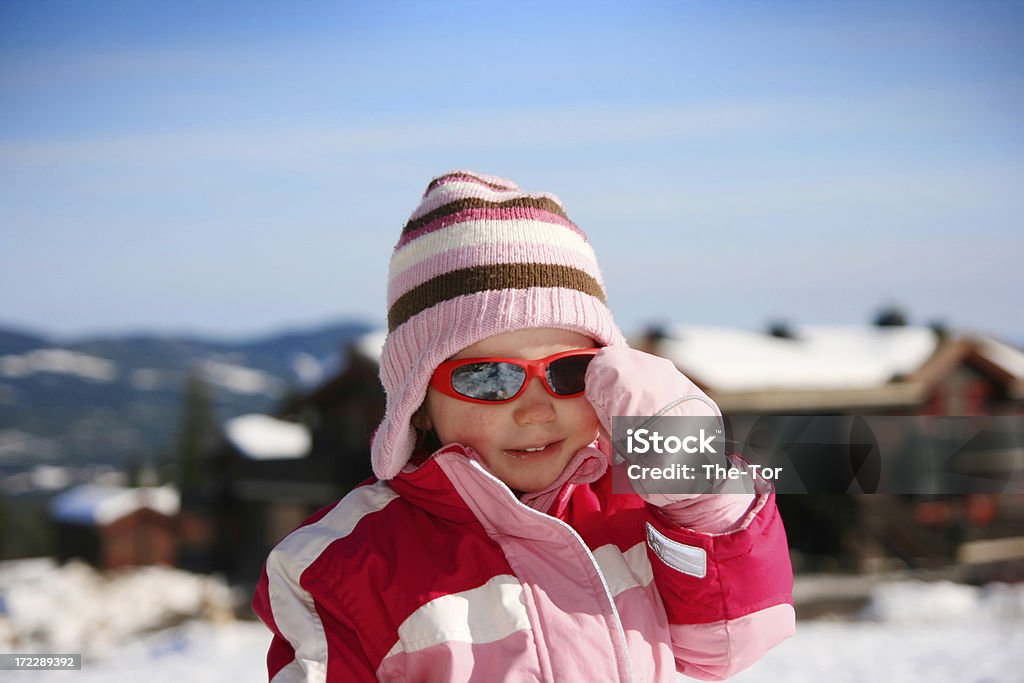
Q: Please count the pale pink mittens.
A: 1